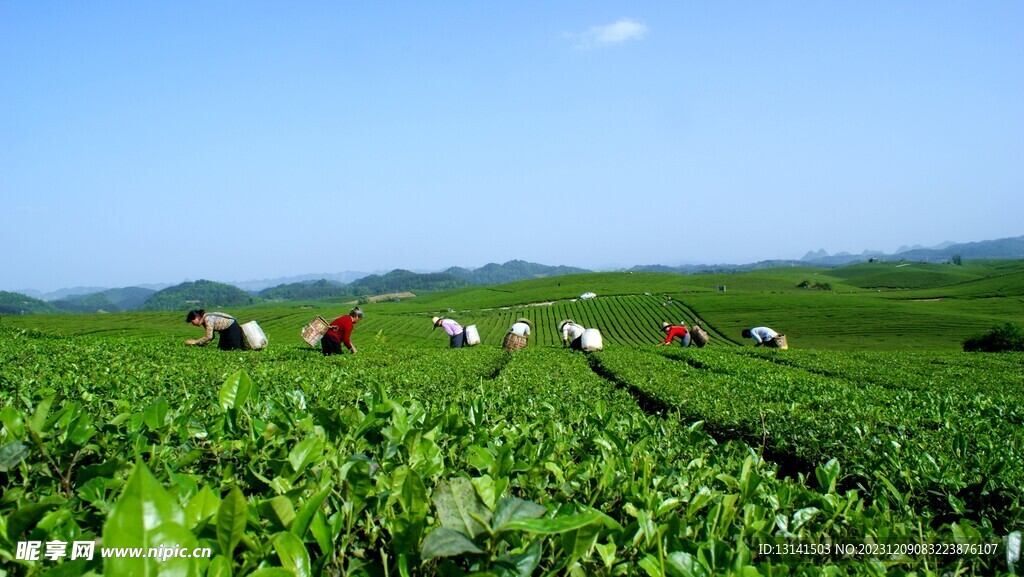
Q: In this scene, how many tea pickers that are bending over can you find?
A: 7